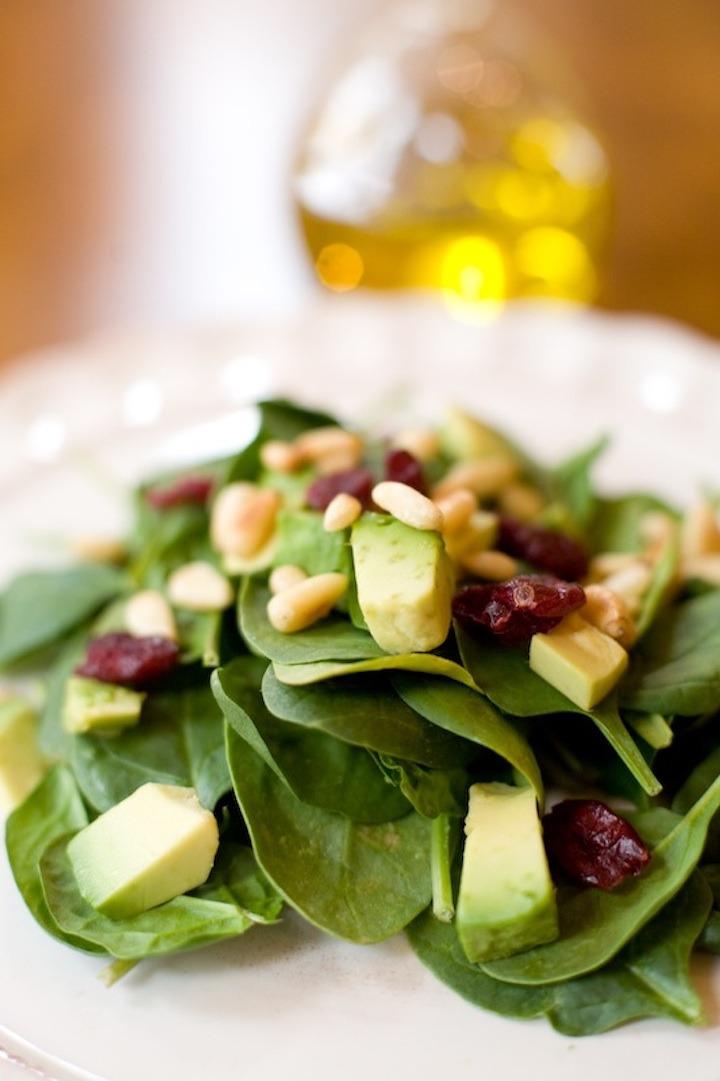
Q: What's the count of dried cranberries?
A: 7